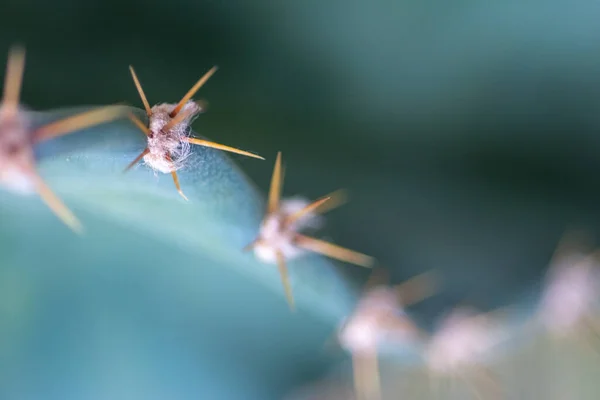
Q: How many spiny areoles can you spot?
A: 6